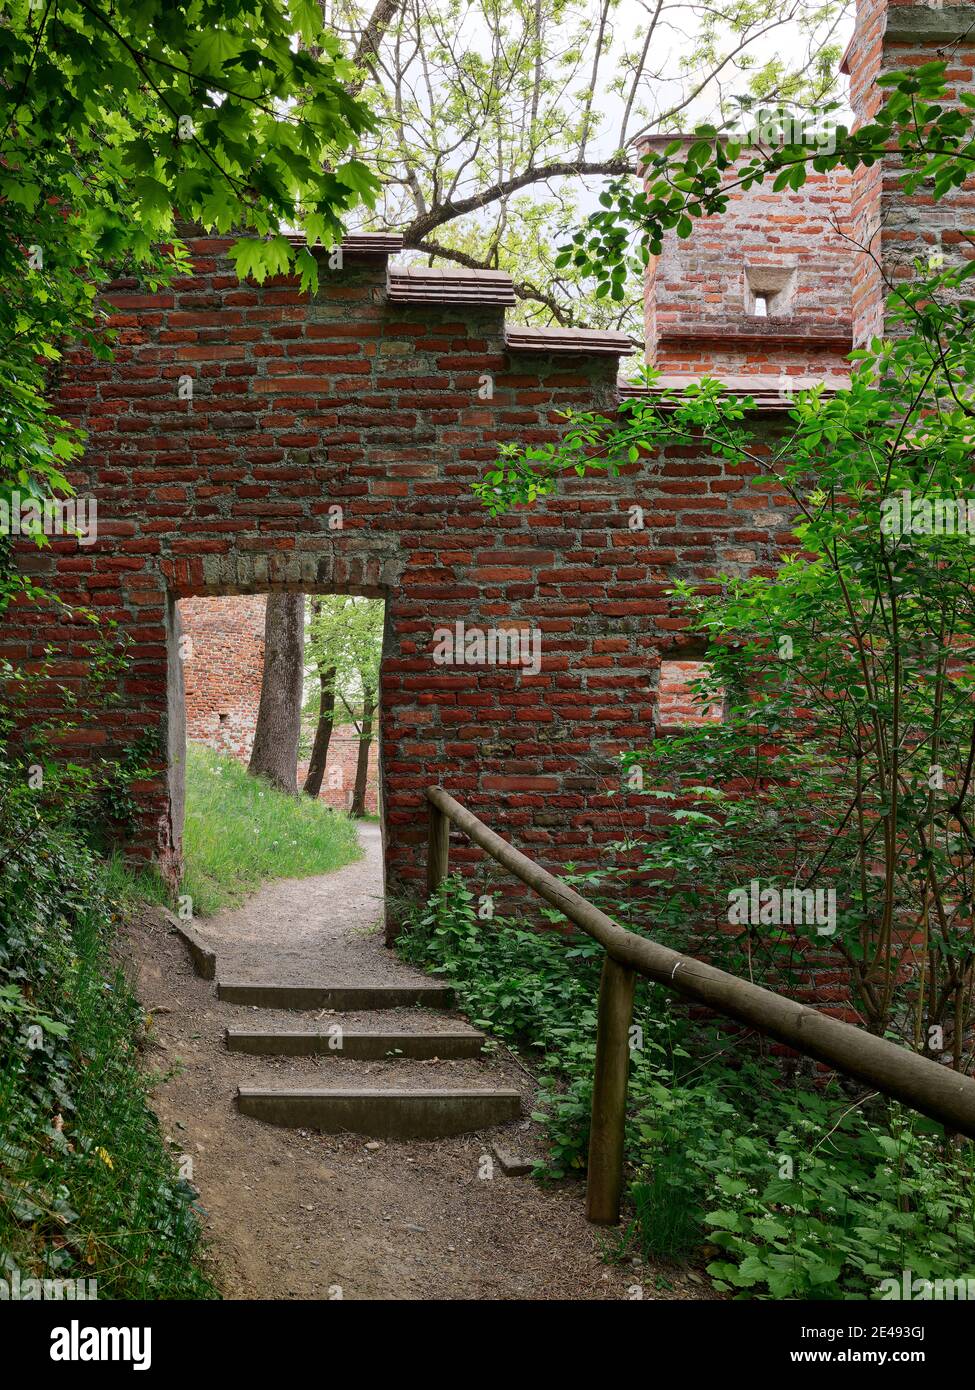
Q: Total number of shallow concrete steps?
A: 3